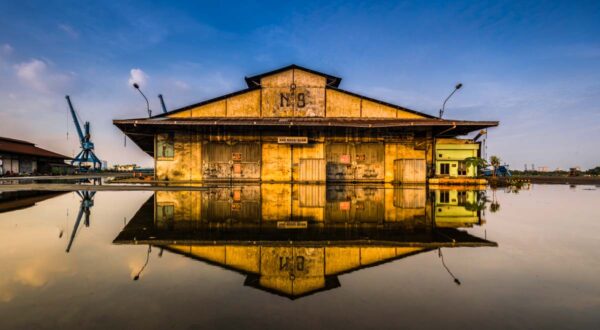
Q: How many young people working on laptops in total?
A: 0